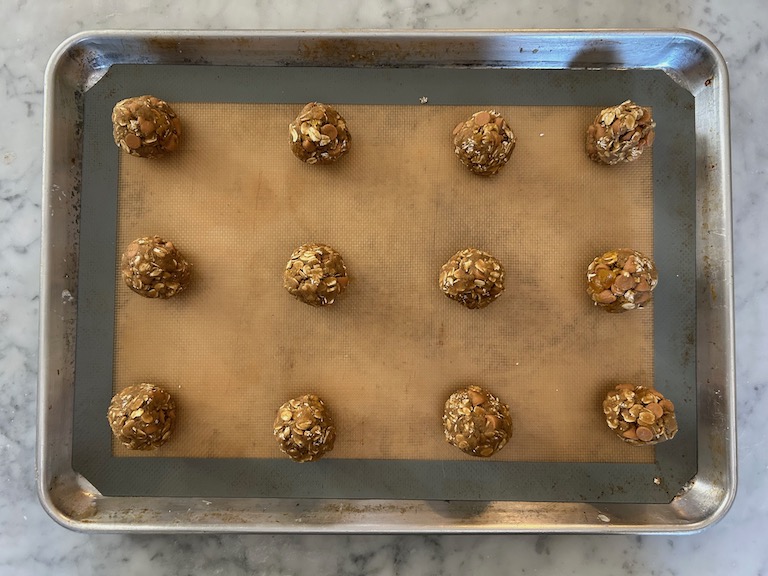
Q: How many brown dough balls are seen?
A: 12